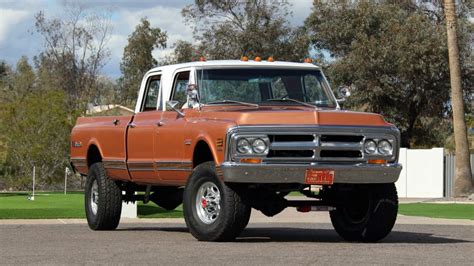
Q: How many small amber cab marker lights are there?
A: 5